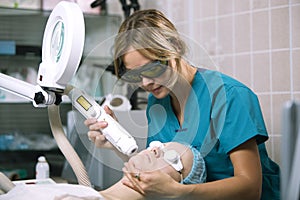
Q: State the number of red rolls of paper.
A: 0